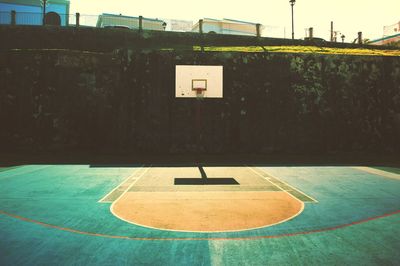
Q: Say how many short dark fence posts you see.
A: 7